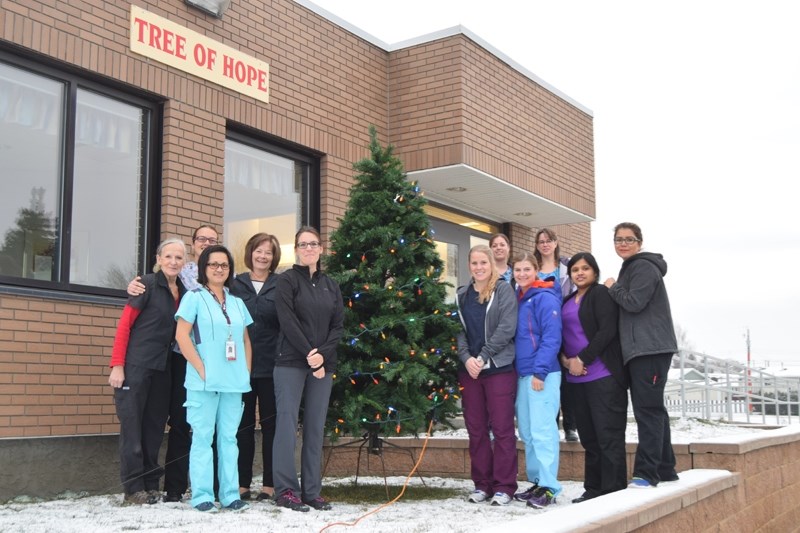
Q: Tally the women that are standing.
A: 11